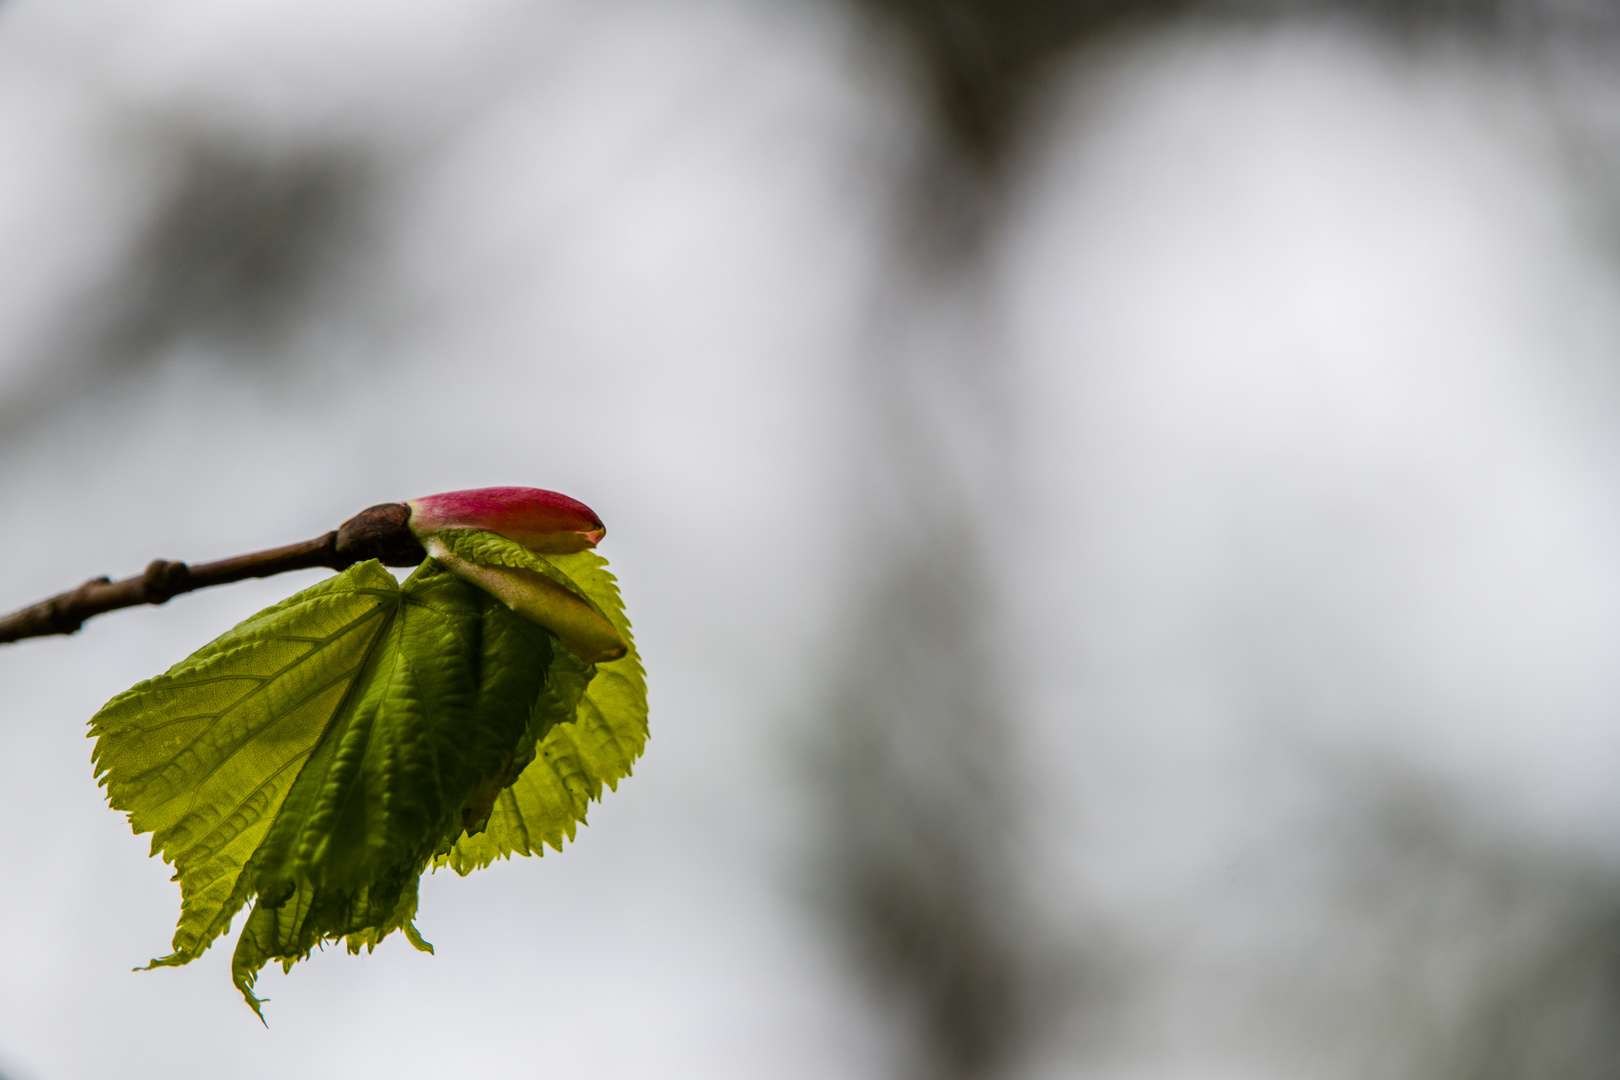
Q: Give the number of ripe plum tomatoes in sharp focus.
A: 0